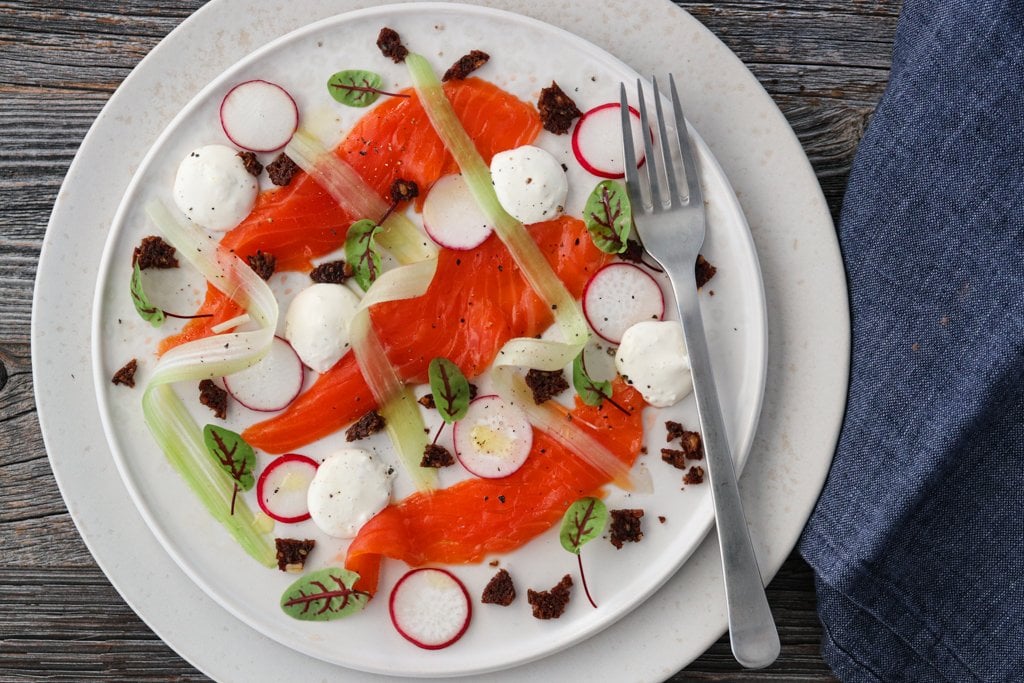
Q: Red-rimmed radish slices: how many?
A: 8